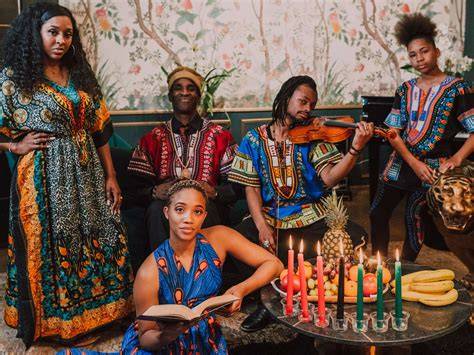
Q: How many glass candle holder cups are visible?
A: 7